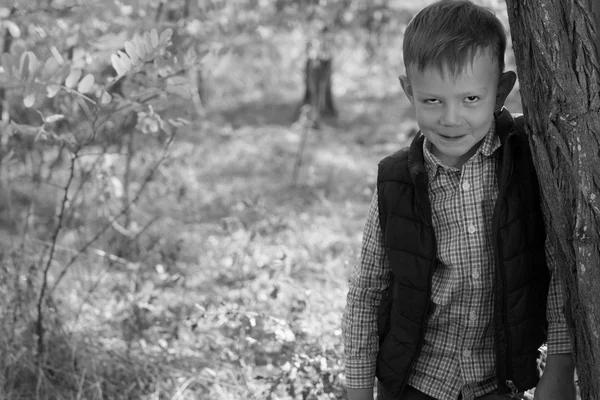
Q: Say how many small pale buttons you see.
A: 5